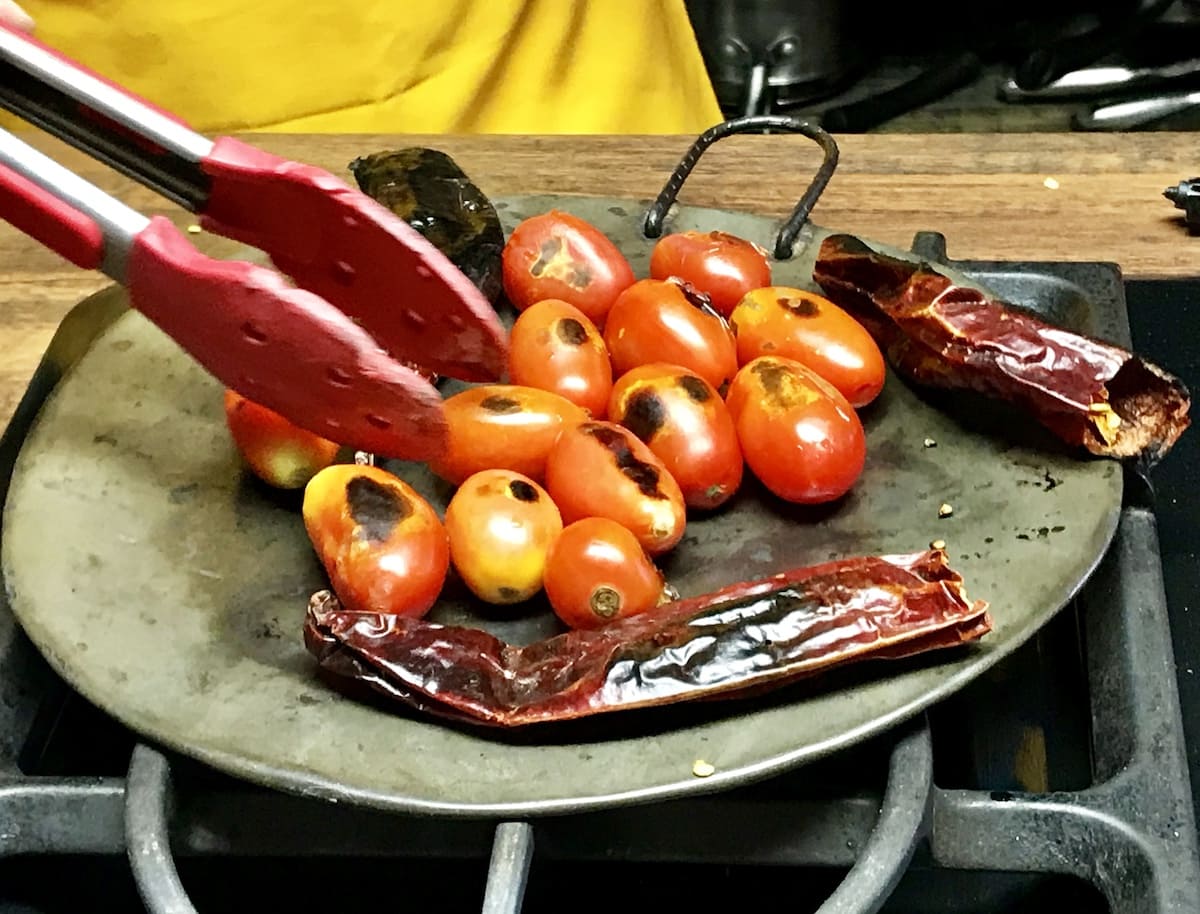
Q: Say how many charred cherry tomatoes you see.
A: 13